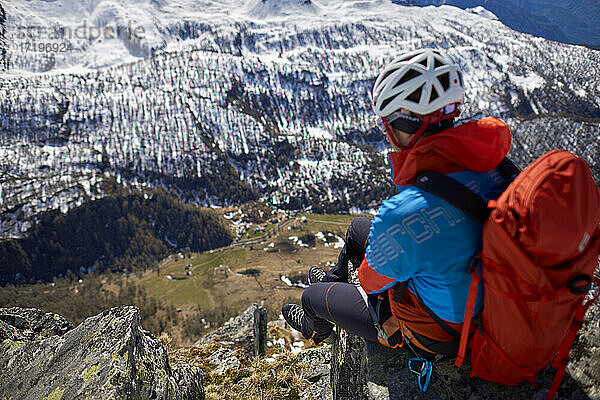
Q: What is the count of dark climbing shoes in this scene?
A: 2